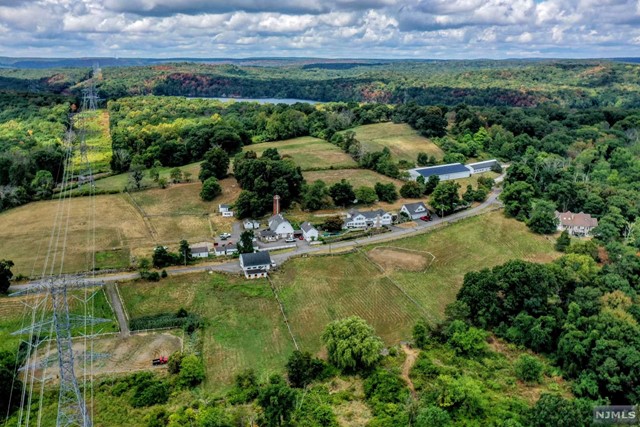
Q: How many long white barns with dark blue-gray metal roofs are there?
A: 2